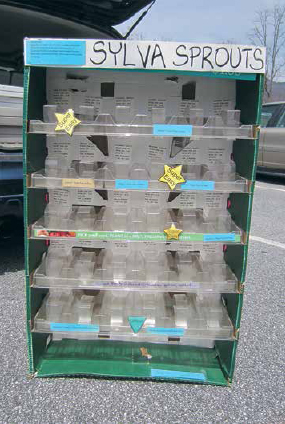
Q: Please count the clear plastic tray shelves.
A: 5